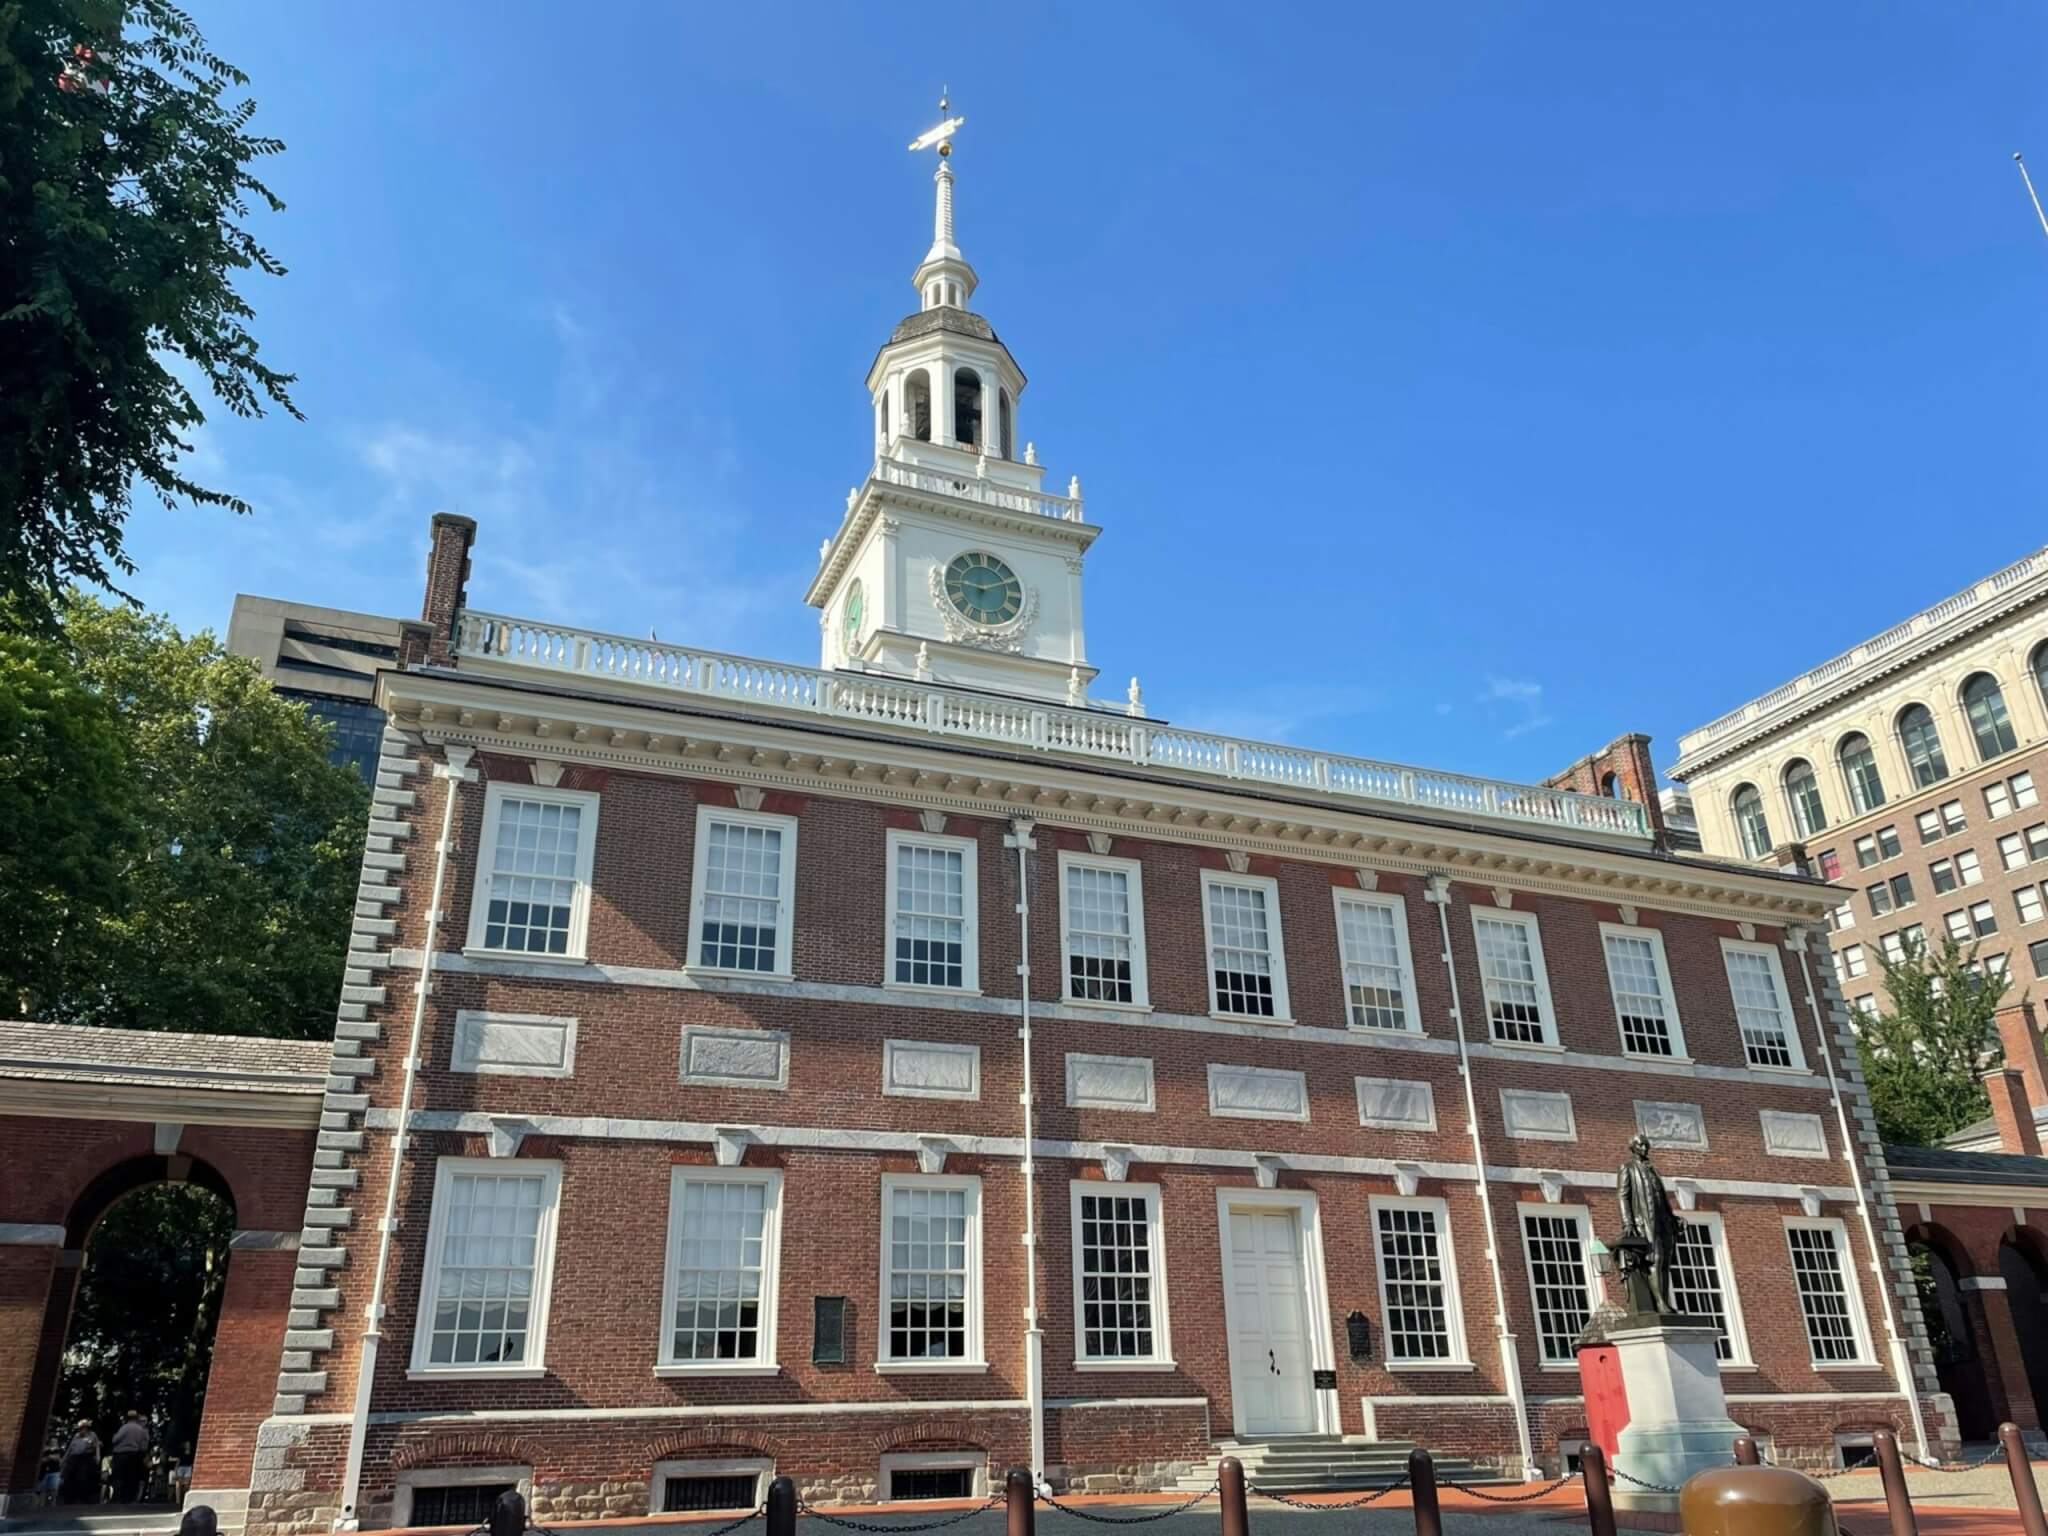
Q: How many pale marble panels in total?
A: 9